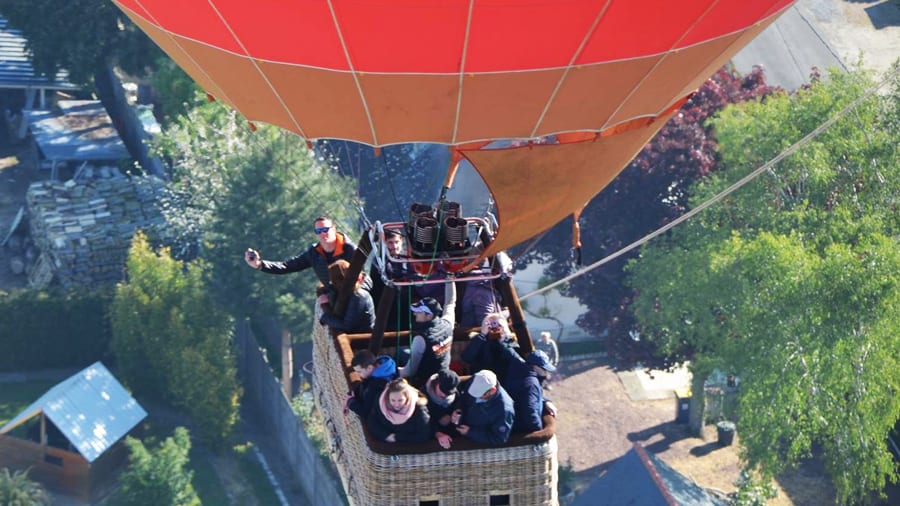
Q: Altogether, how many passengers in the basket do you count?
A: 11